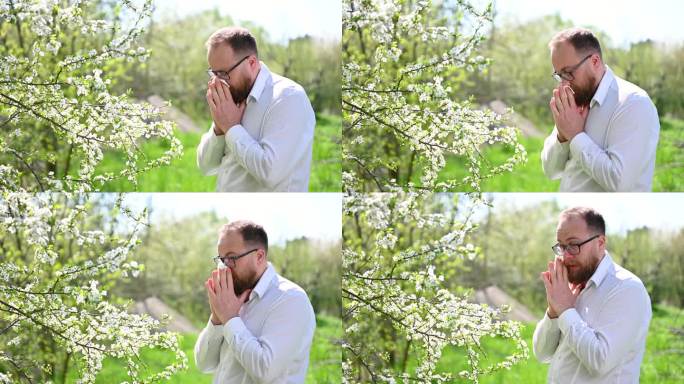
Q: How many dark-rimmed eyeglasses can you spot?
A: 4